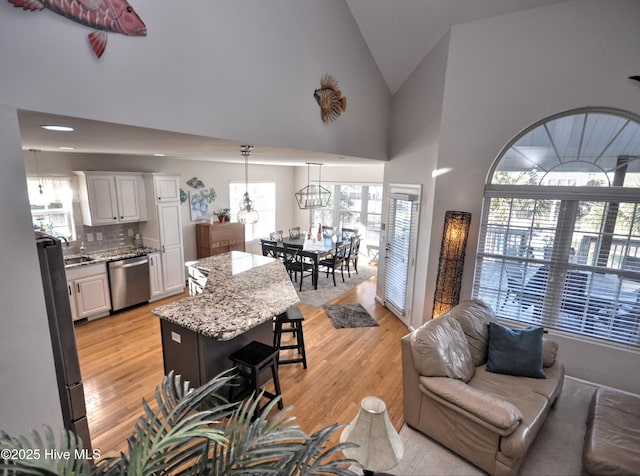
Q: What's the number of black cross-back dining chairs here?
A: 8